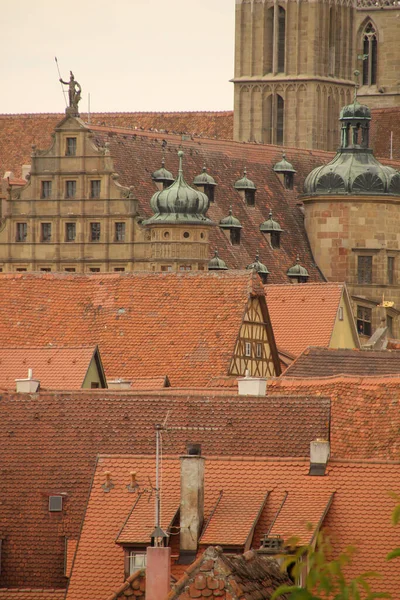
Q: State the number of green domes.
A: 11